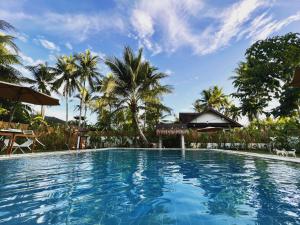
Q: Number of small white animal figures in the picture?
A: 2